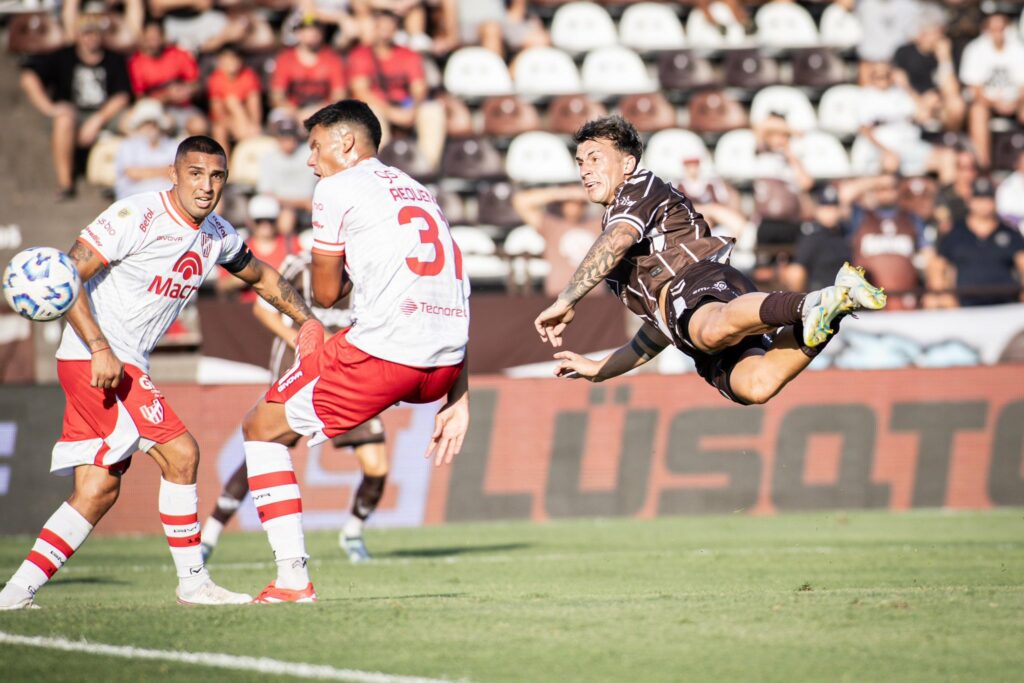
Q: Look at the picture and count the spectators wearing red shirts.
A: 5